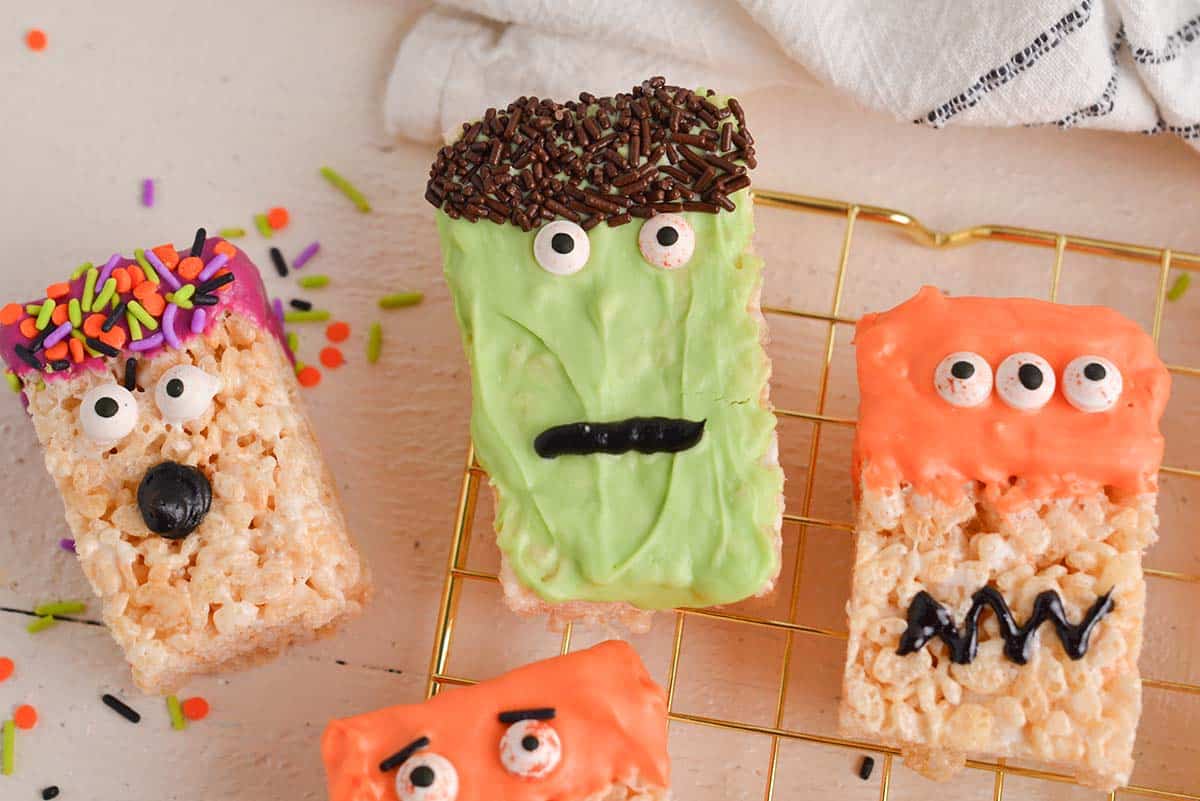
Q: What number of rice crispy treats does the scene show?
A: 4